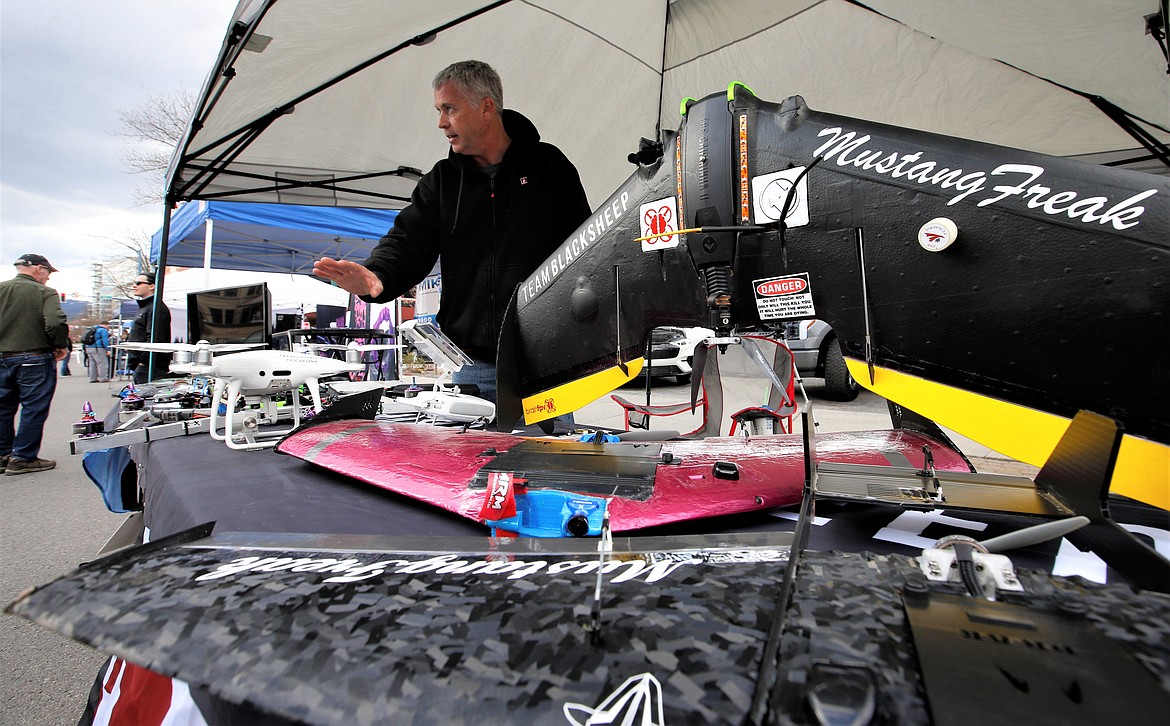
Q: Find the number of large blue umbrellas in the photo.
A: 1